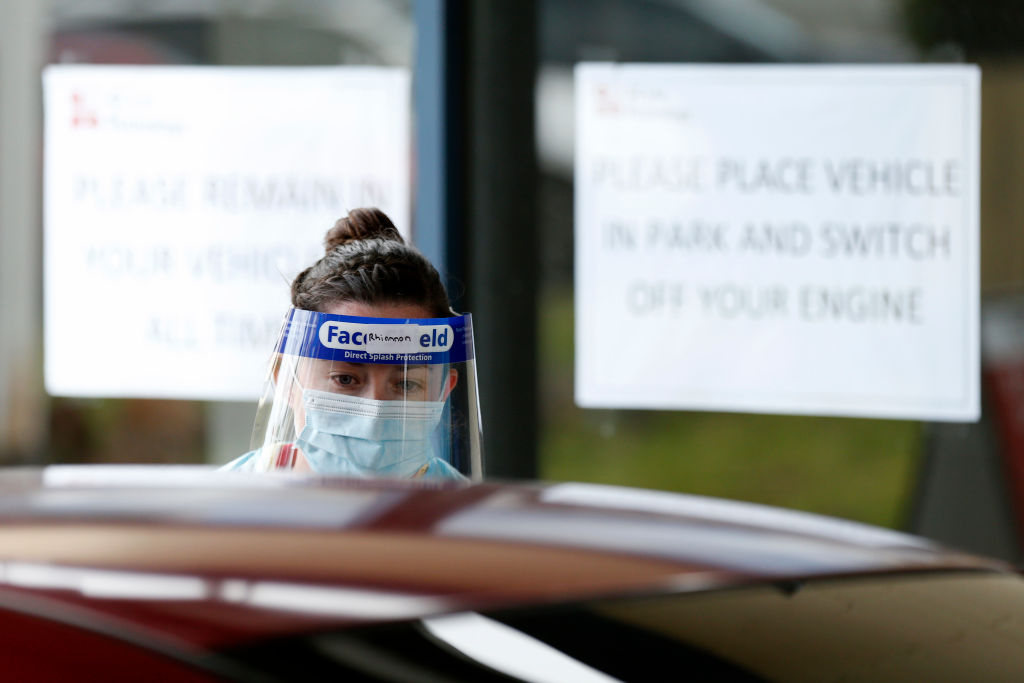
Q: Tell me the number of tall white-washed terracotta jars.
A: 0